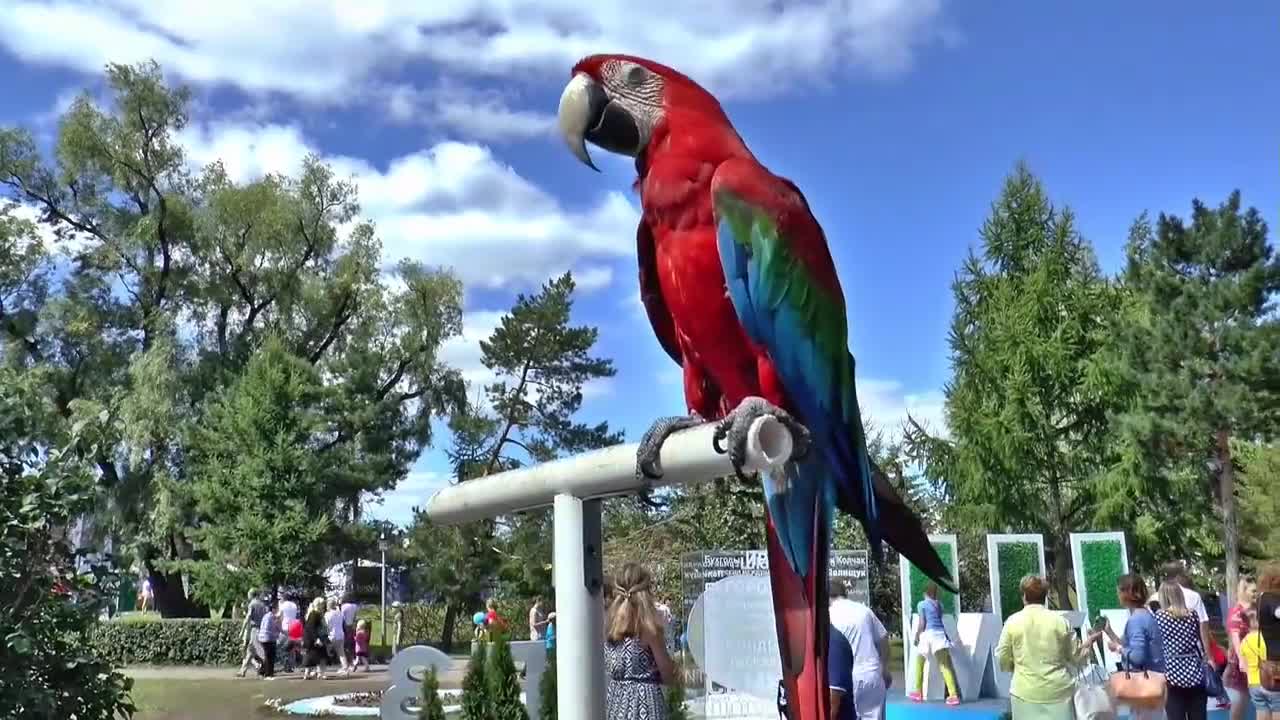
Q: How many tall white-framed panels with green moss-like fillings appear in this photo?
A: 3